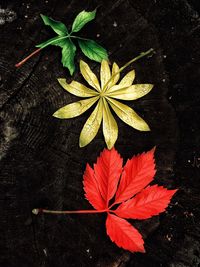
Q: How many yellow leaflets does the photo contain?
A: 10